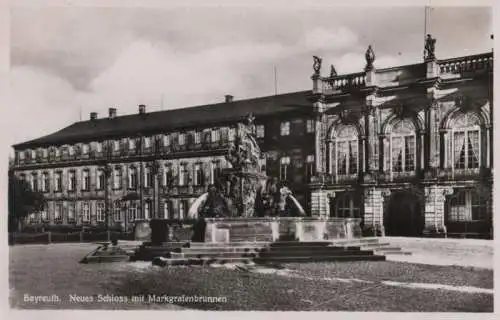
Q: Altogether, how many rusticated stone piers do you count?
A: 3